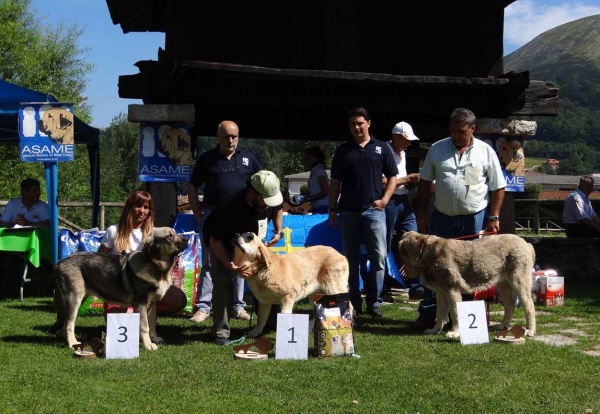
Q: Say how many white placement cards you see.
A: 3